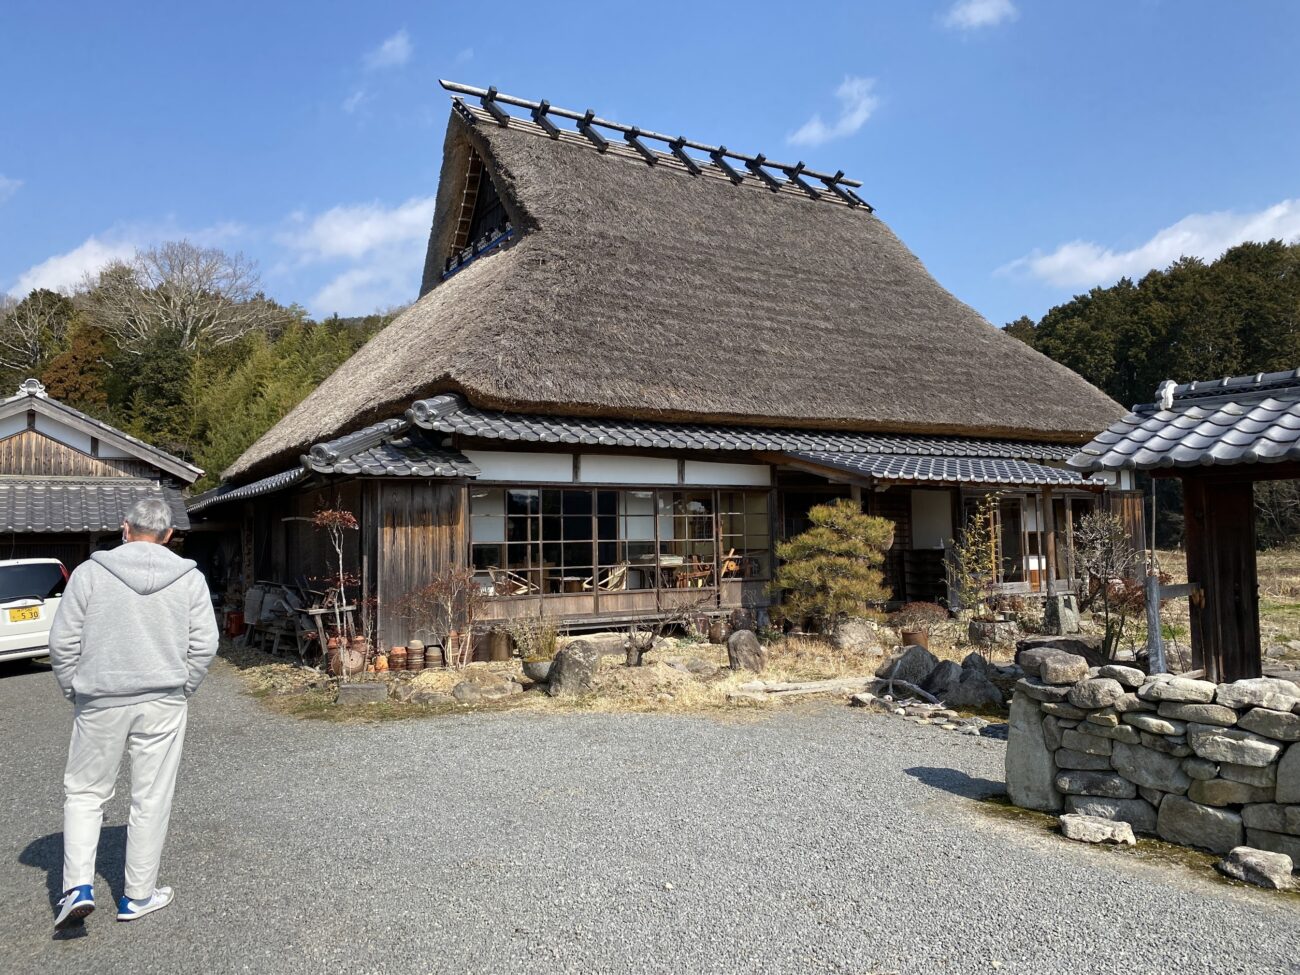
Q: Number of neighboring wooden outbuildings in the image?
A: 1